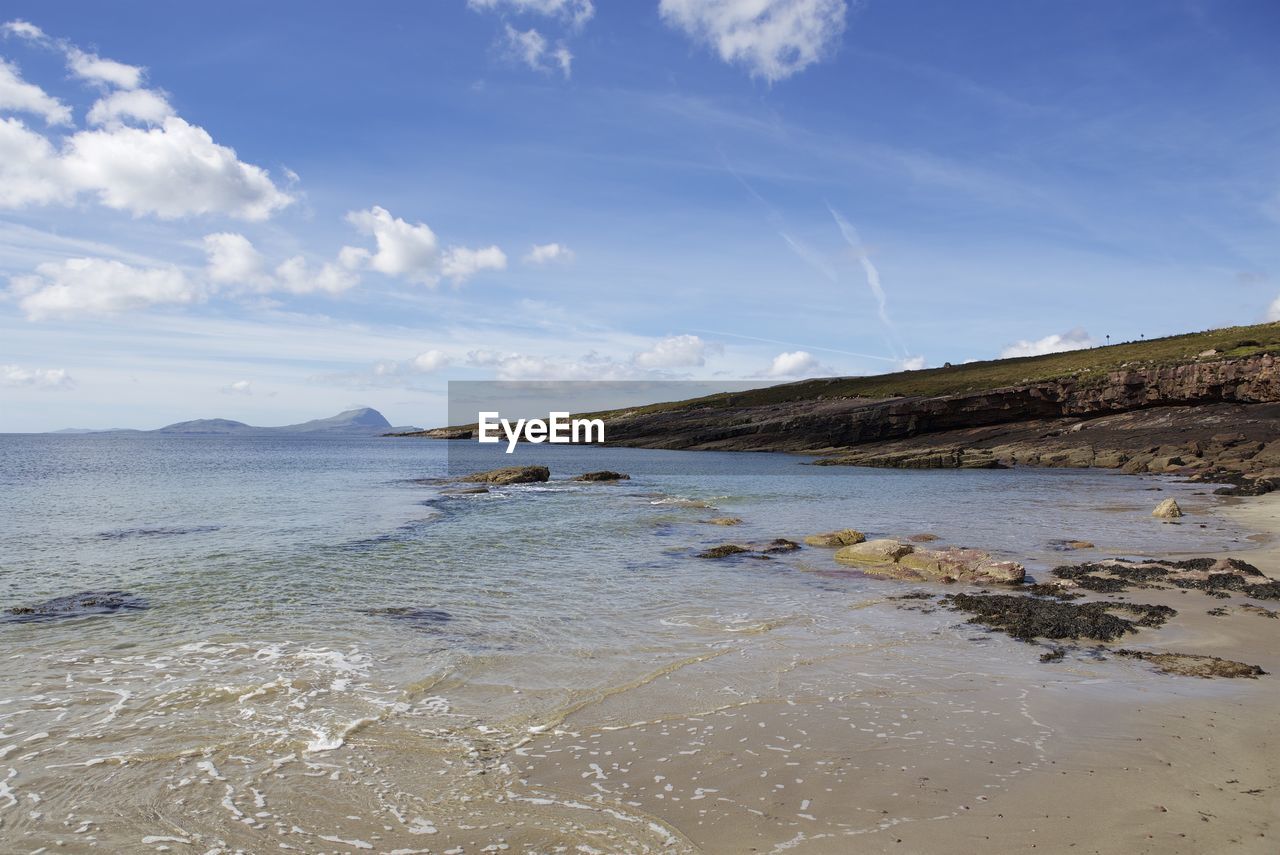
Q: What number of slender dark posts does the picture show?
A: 2